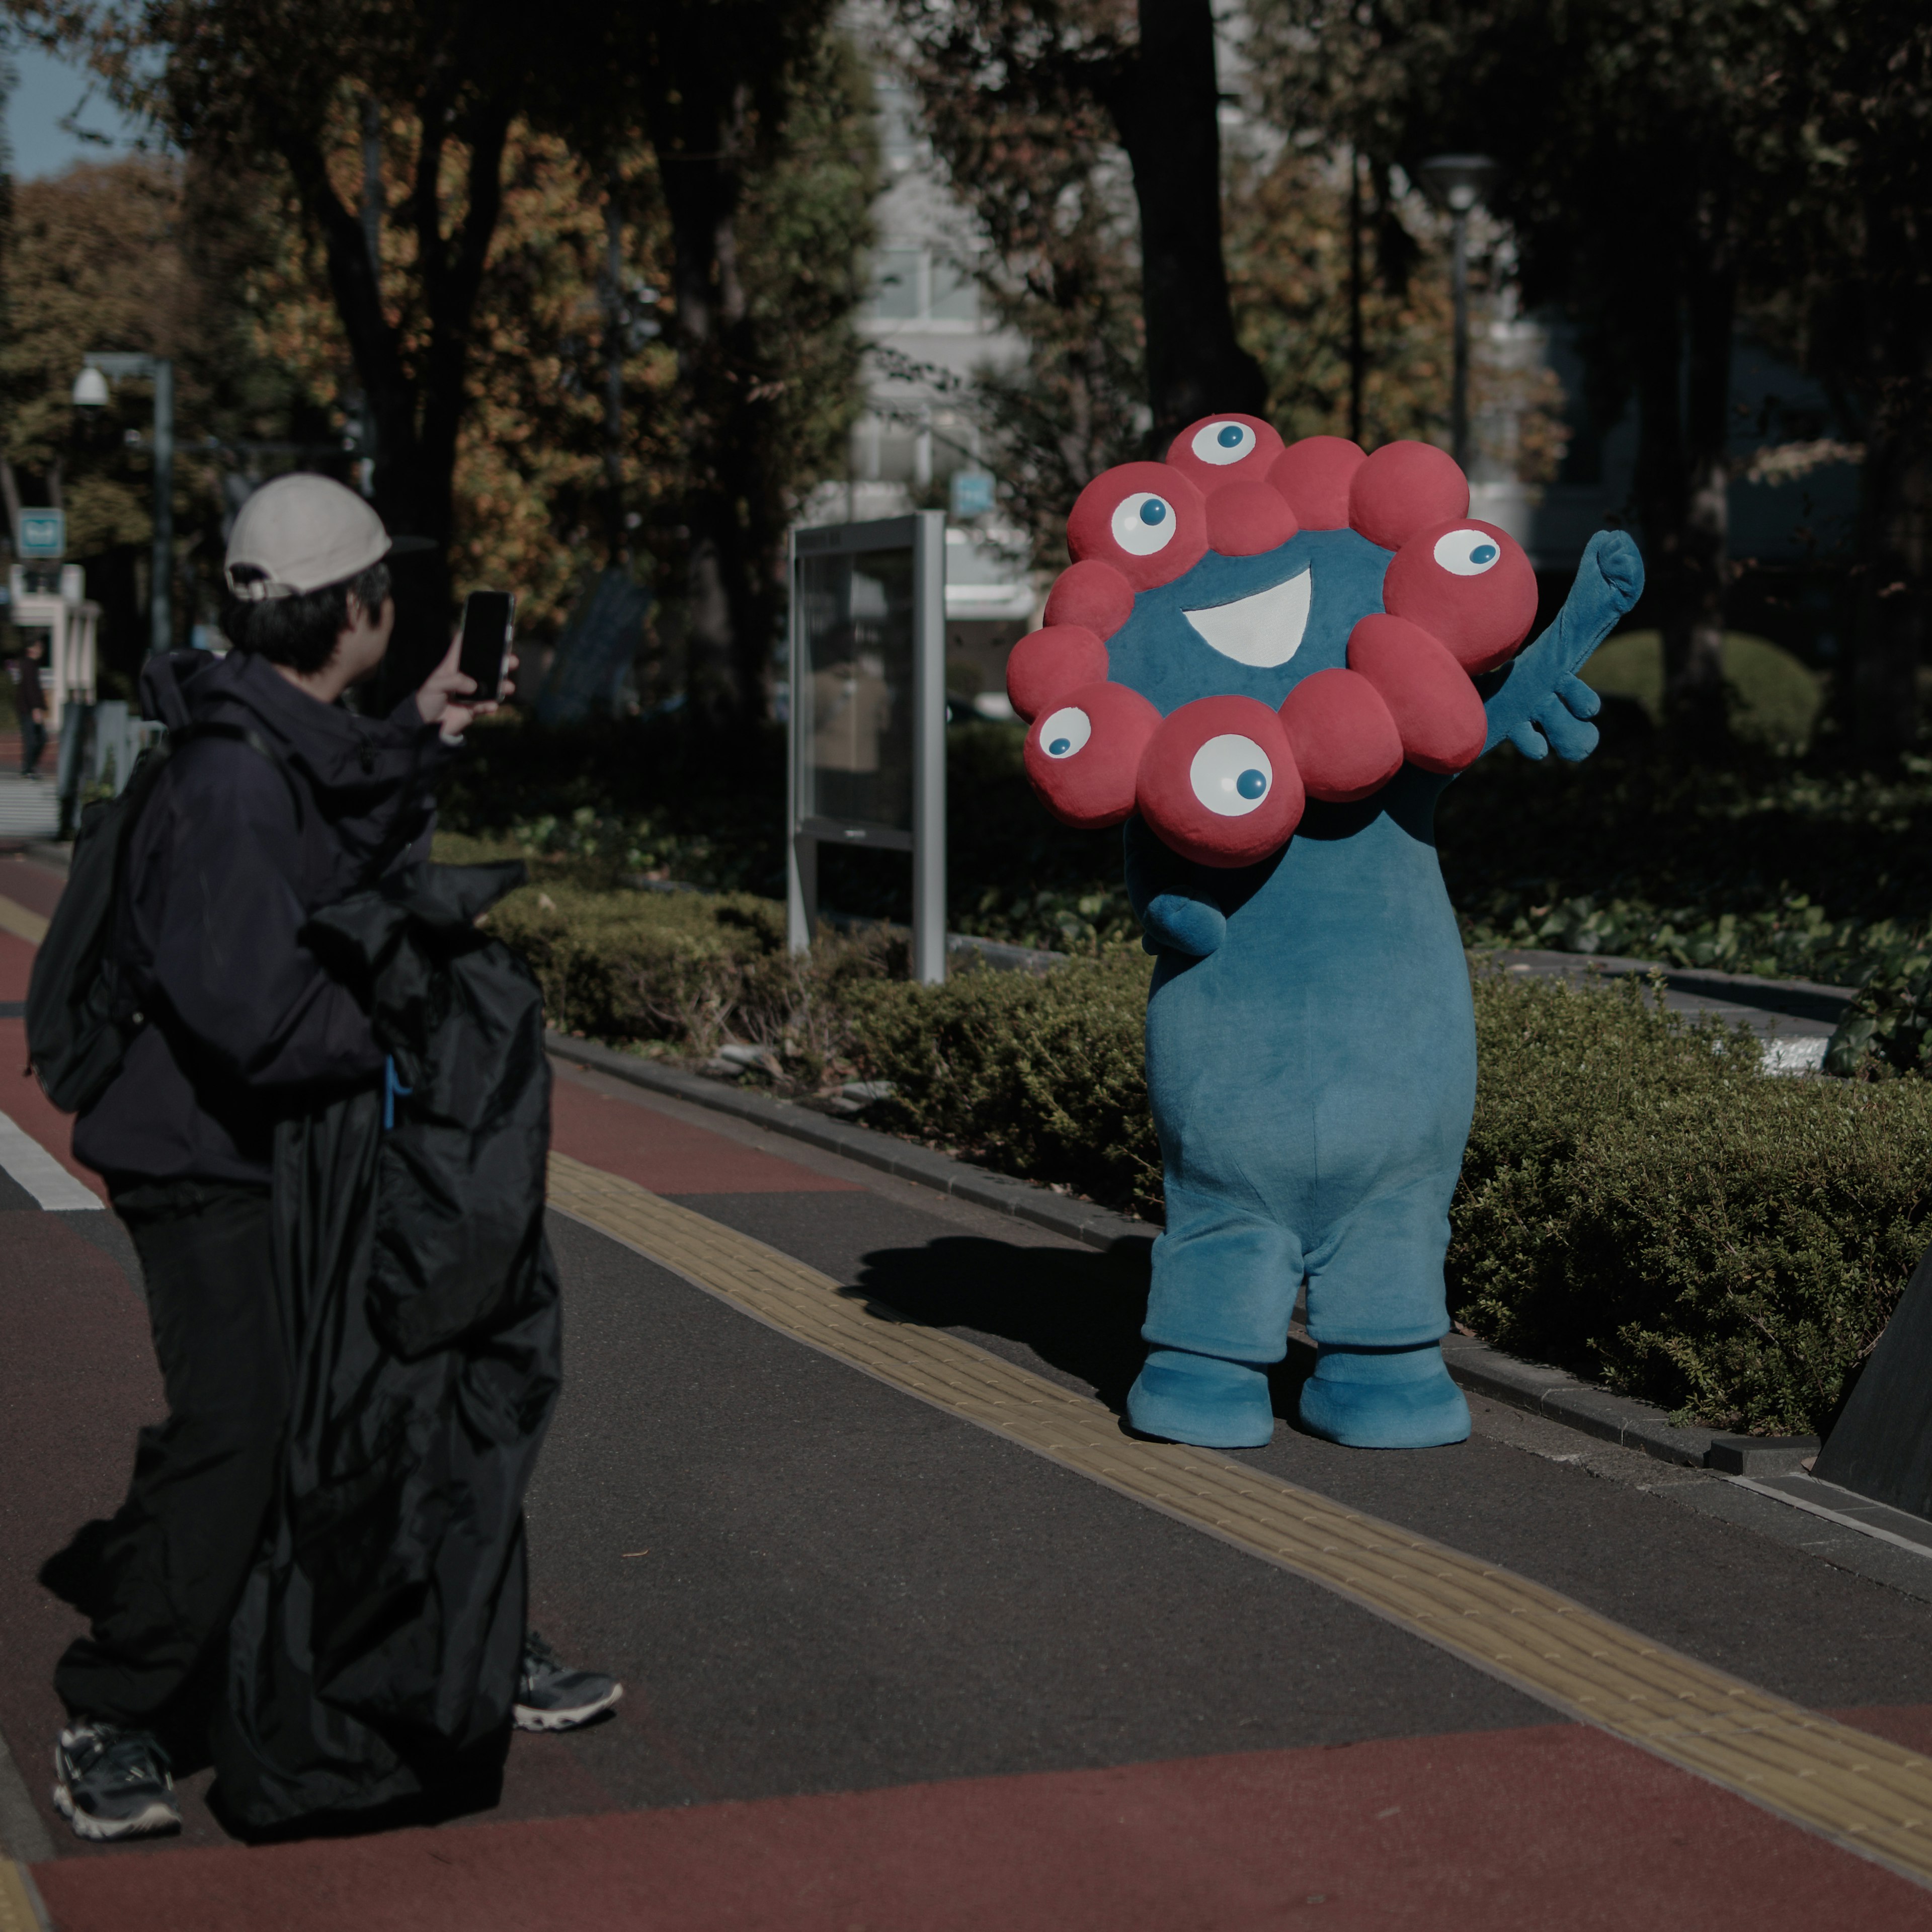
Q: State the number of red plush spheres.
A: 12